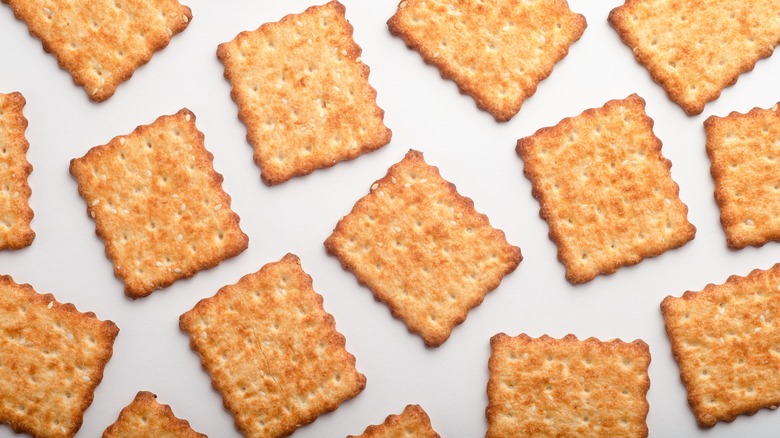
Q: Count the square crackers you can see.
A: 15